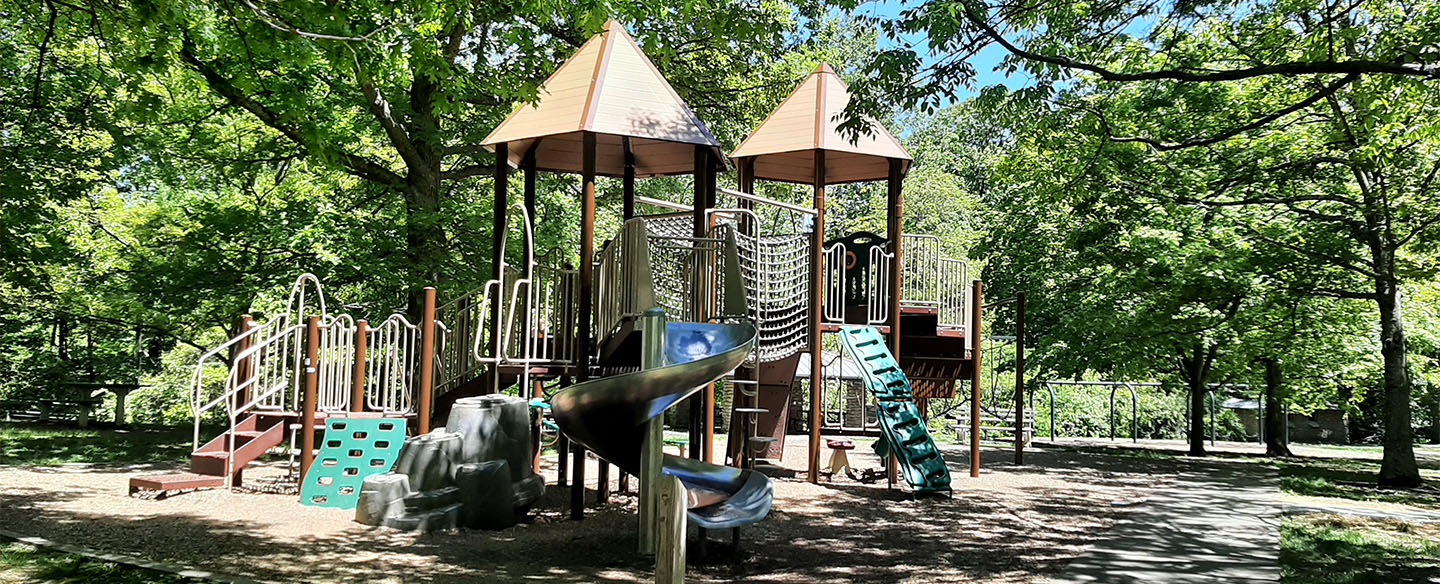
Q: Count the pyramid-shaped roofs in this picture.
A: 2